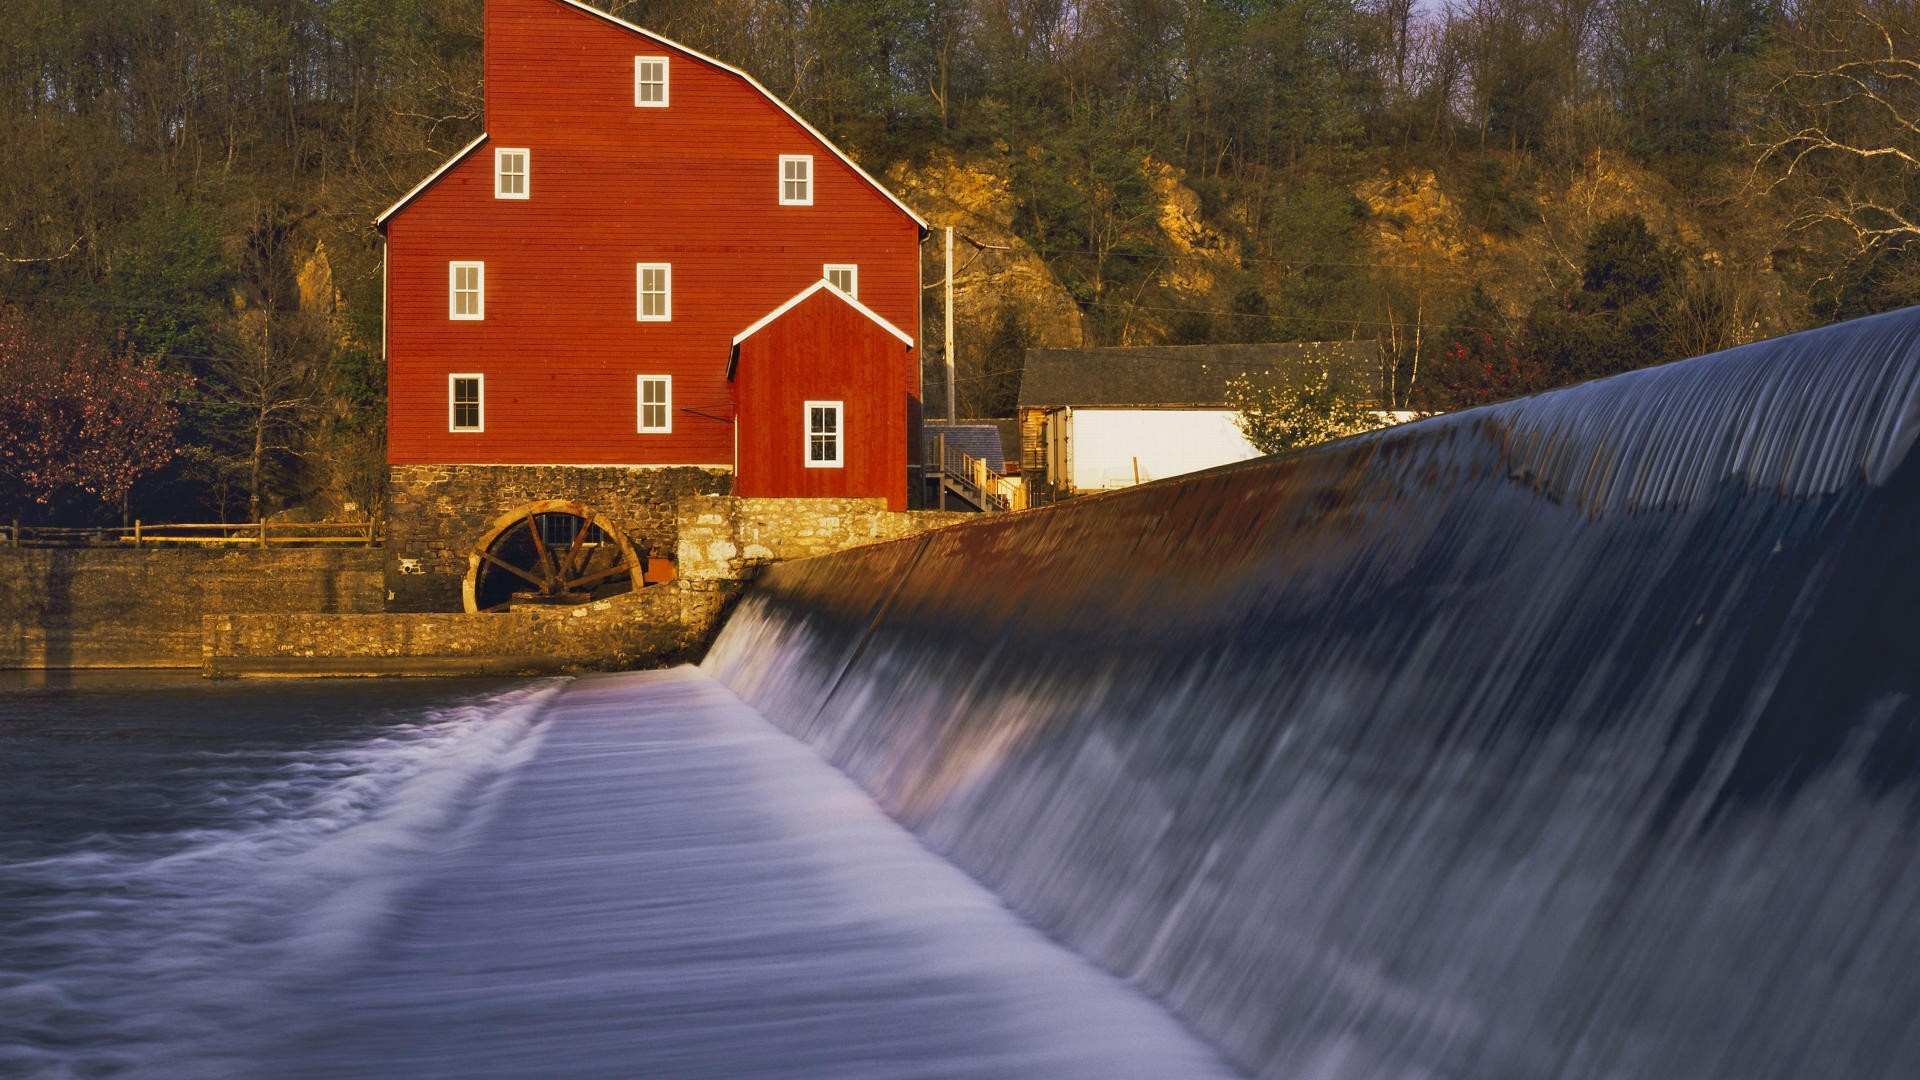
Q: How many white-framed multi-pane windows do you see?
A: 9